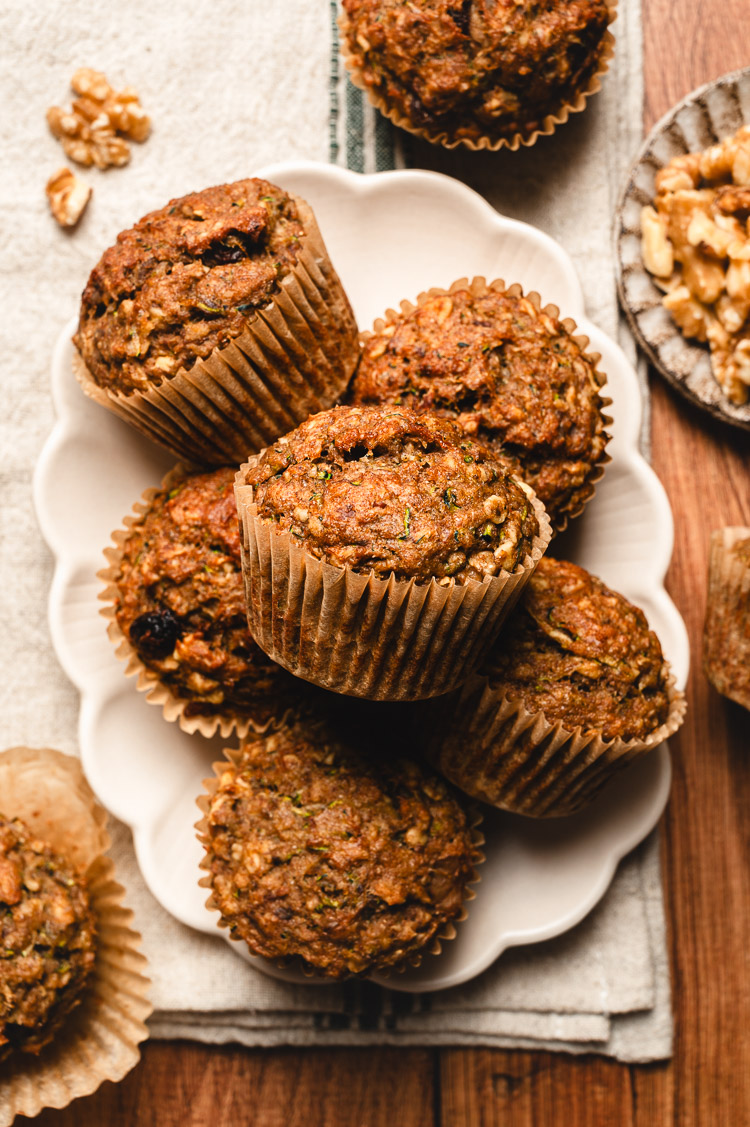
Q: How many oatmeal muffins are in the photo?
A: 9